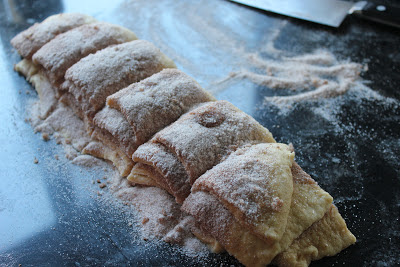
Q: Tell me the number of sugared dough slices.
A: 6